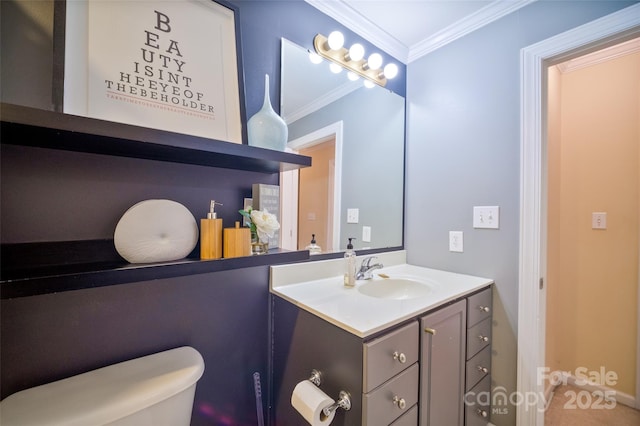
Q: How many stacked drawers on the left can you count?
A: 3